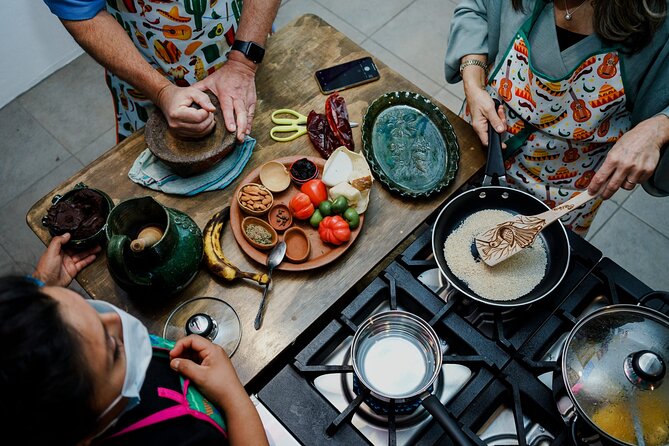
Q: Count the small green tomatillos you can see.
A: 4